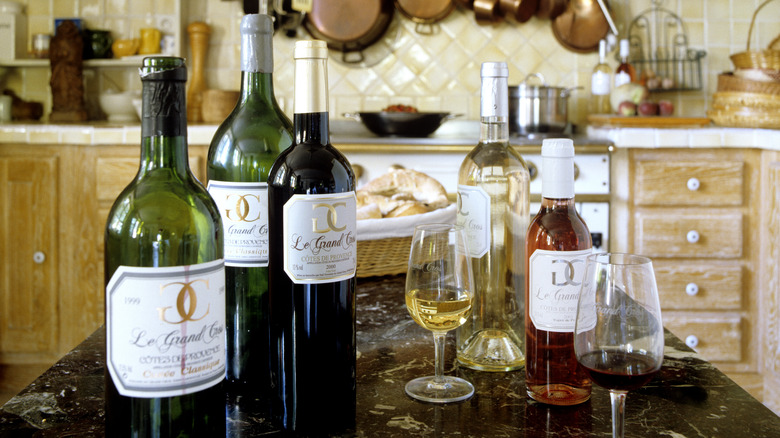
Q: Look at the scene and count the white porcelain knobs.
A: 5